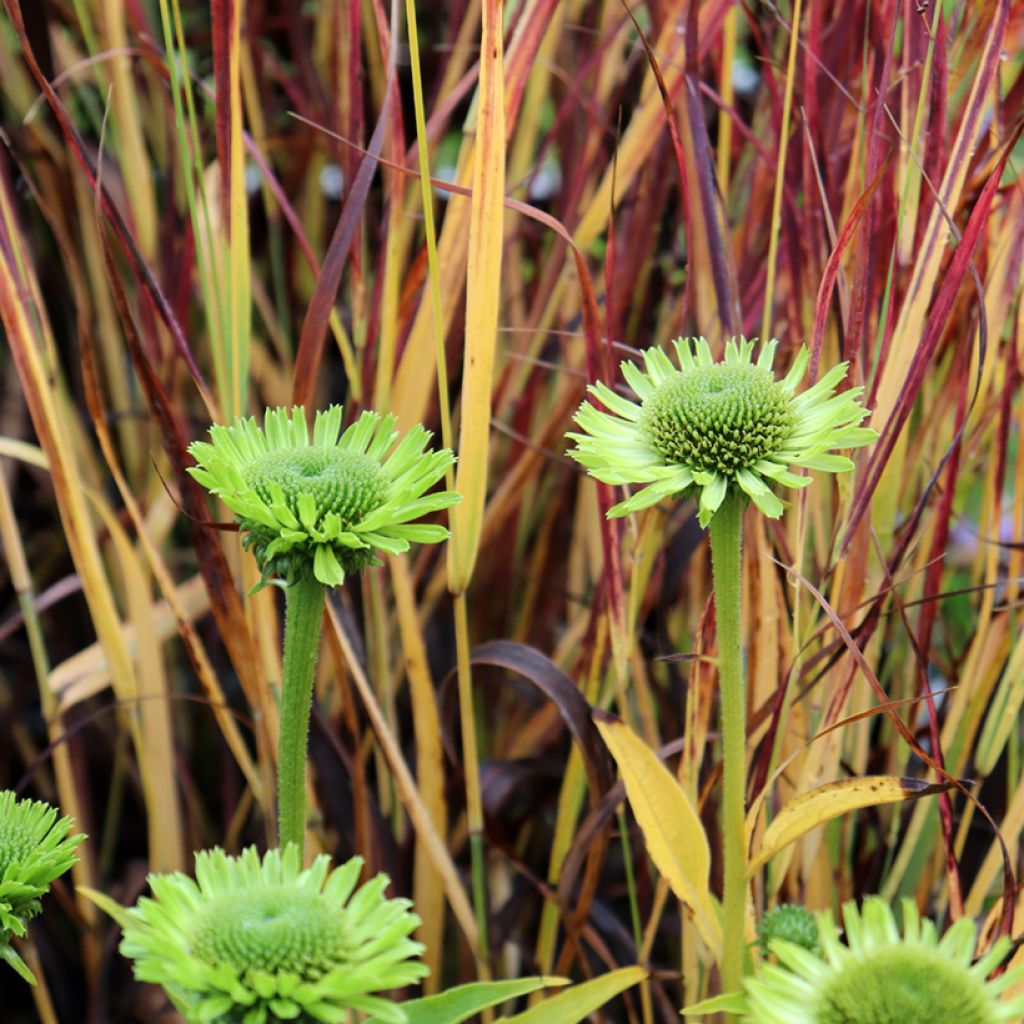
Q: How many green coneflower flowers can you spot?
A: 5